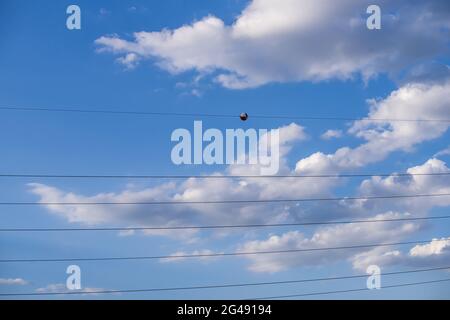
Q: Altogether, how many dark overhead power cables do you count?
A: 7